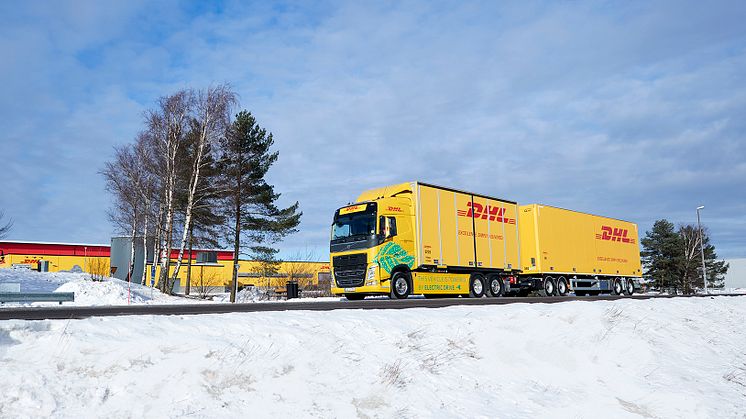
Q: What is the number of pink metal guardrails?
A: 0